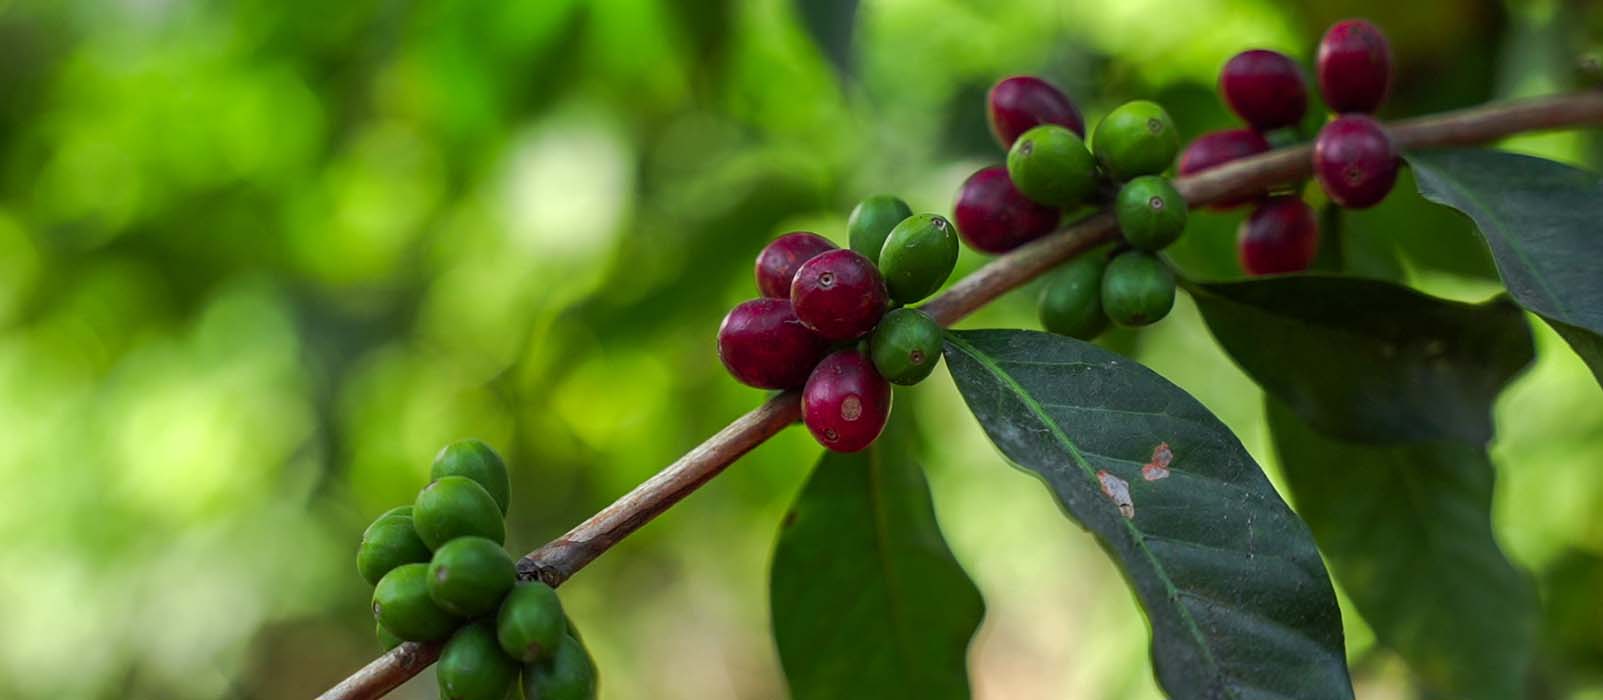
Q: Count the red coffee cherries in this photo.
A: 11